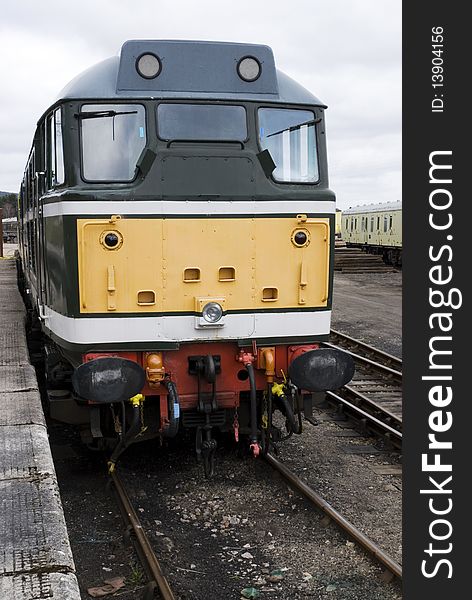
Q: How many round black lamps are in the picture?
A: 2